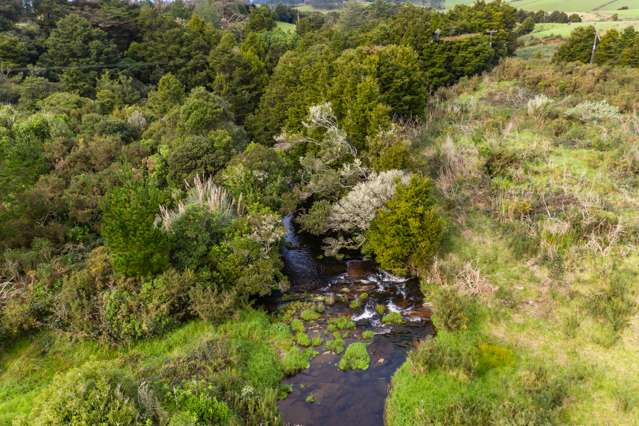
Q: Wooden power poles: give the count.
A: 2